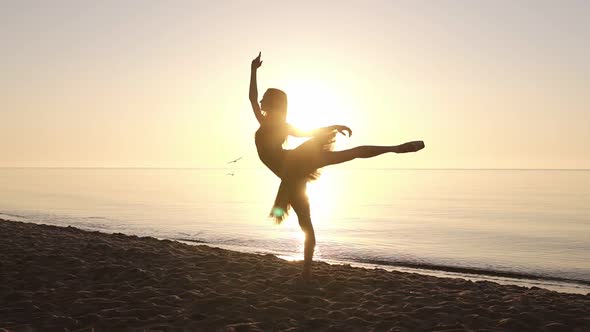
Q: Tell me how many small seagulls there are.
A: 2